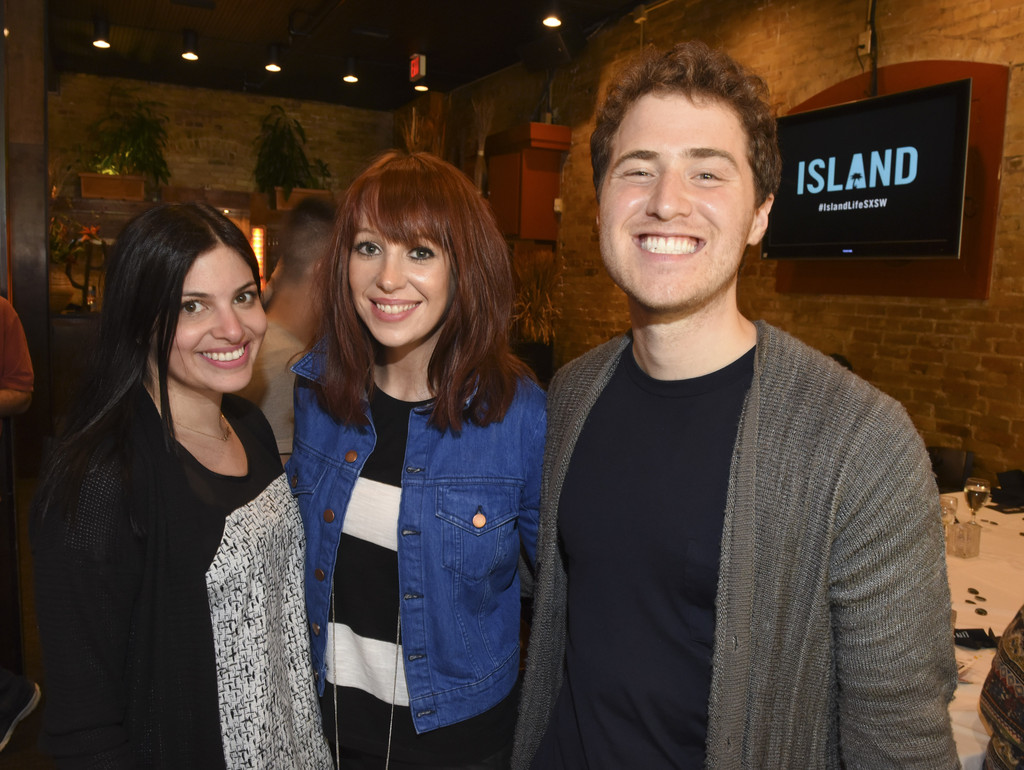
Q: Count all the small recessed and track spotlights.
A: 6